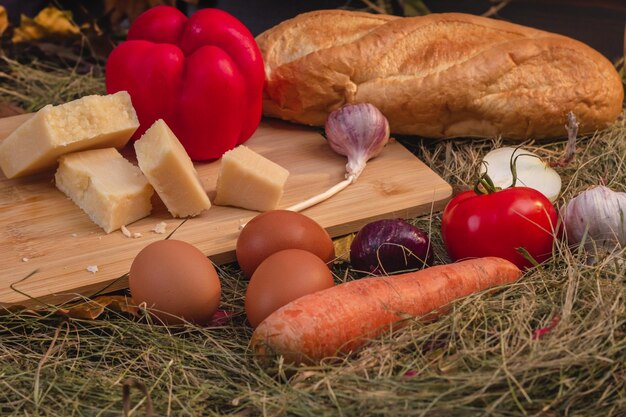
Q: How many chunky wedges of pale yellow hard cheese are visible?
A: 4